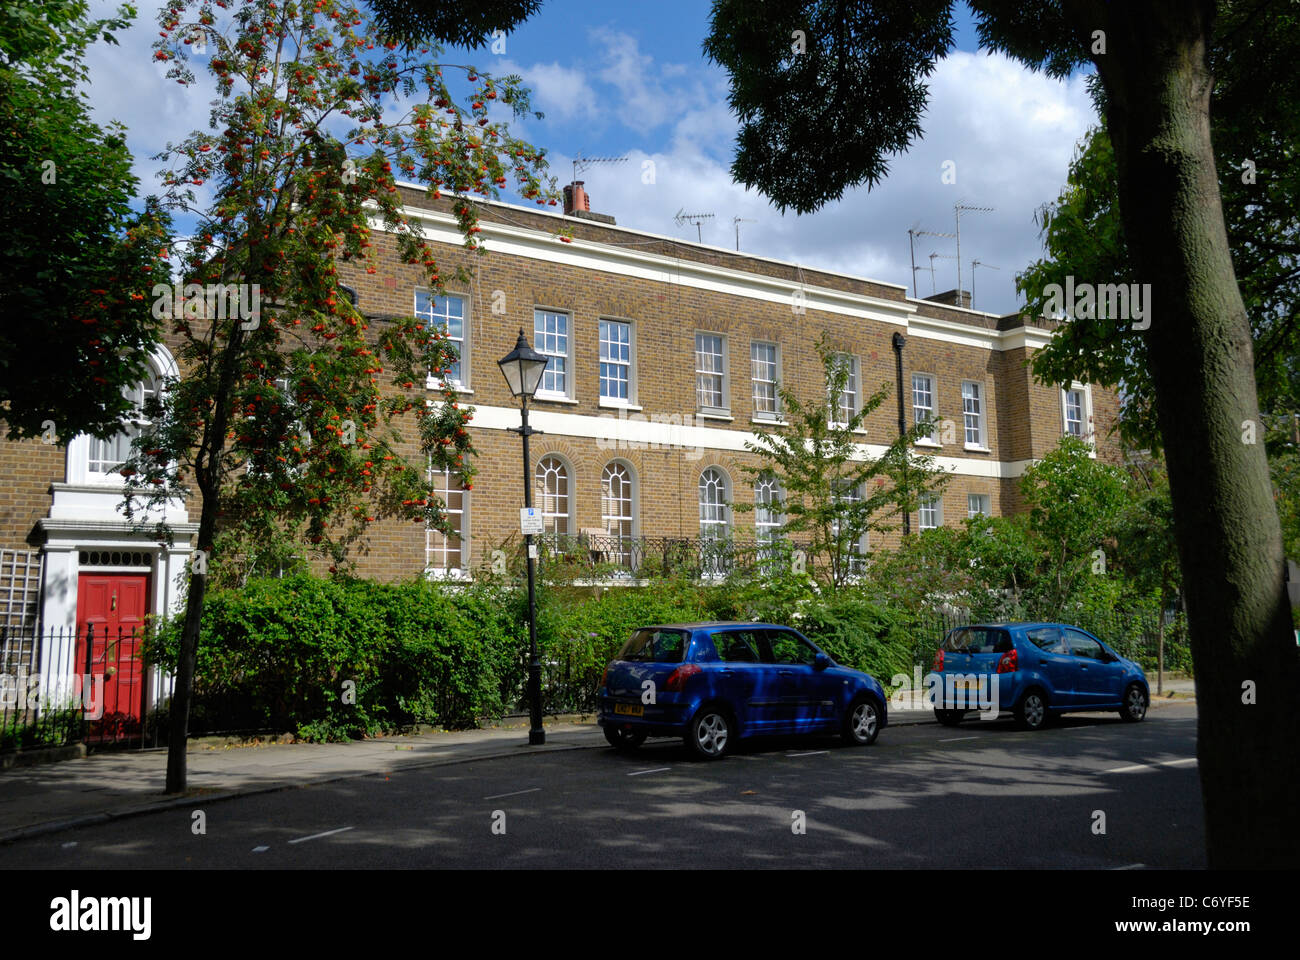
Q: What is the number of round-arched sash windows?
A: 5